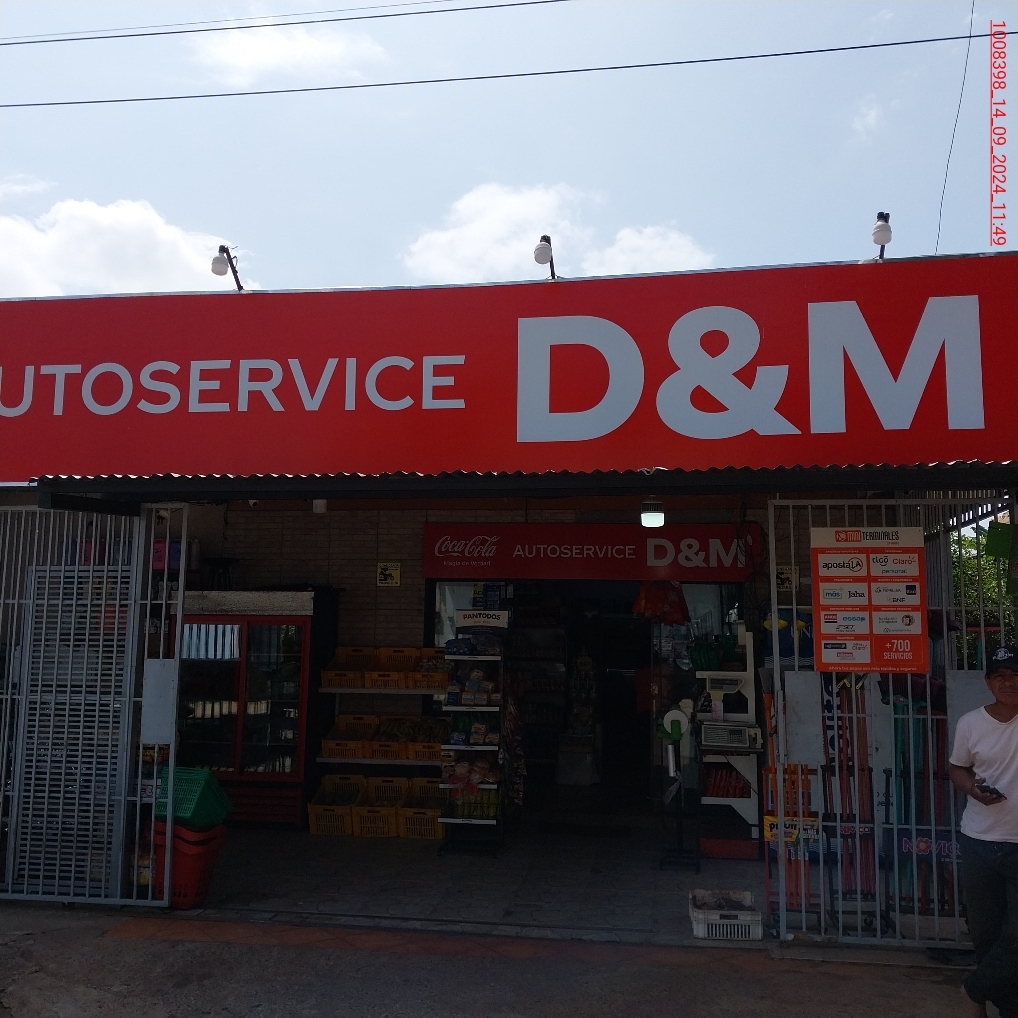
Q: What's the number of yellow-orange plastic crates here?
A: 9